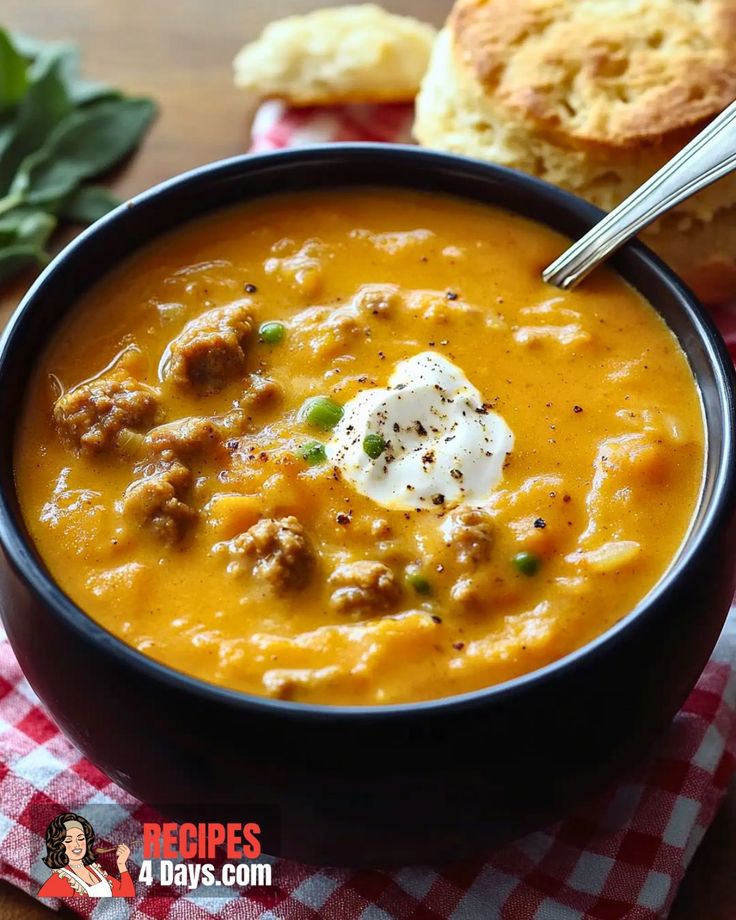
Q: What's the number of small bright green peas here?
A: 6